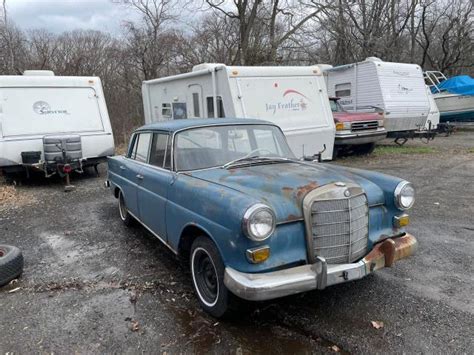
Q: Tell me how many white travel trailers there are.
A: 3